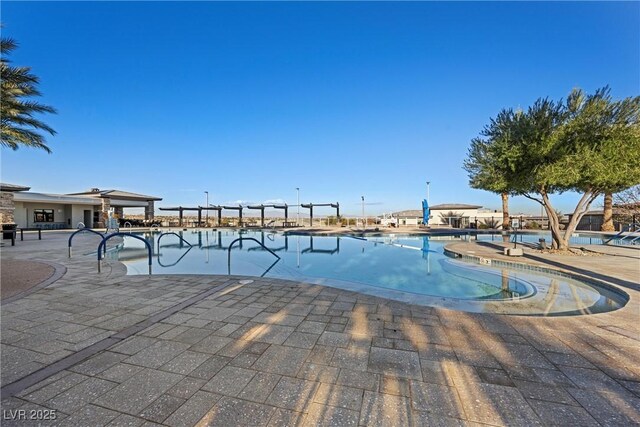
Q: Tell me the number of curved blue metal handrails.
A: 4